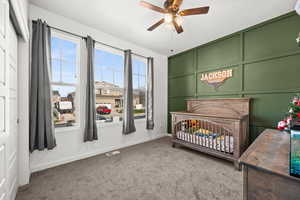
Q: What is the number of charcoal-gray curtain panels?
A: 4